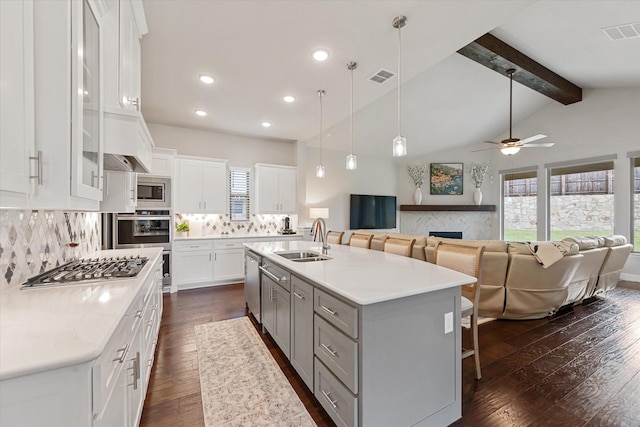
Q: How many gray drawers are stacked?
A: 3